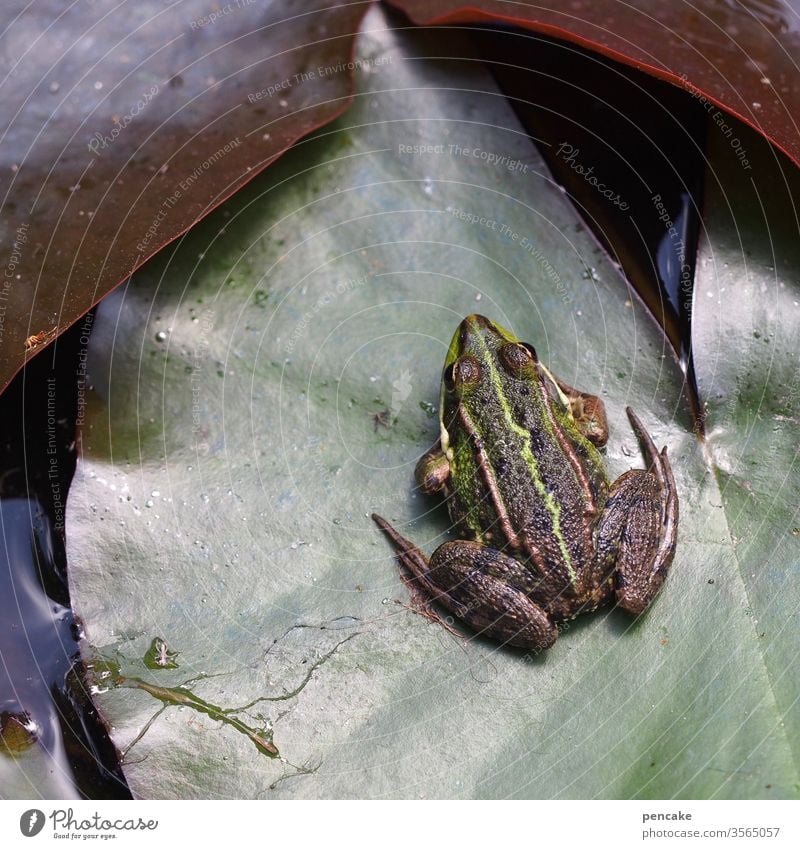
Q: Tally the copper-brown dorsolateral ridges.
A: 2